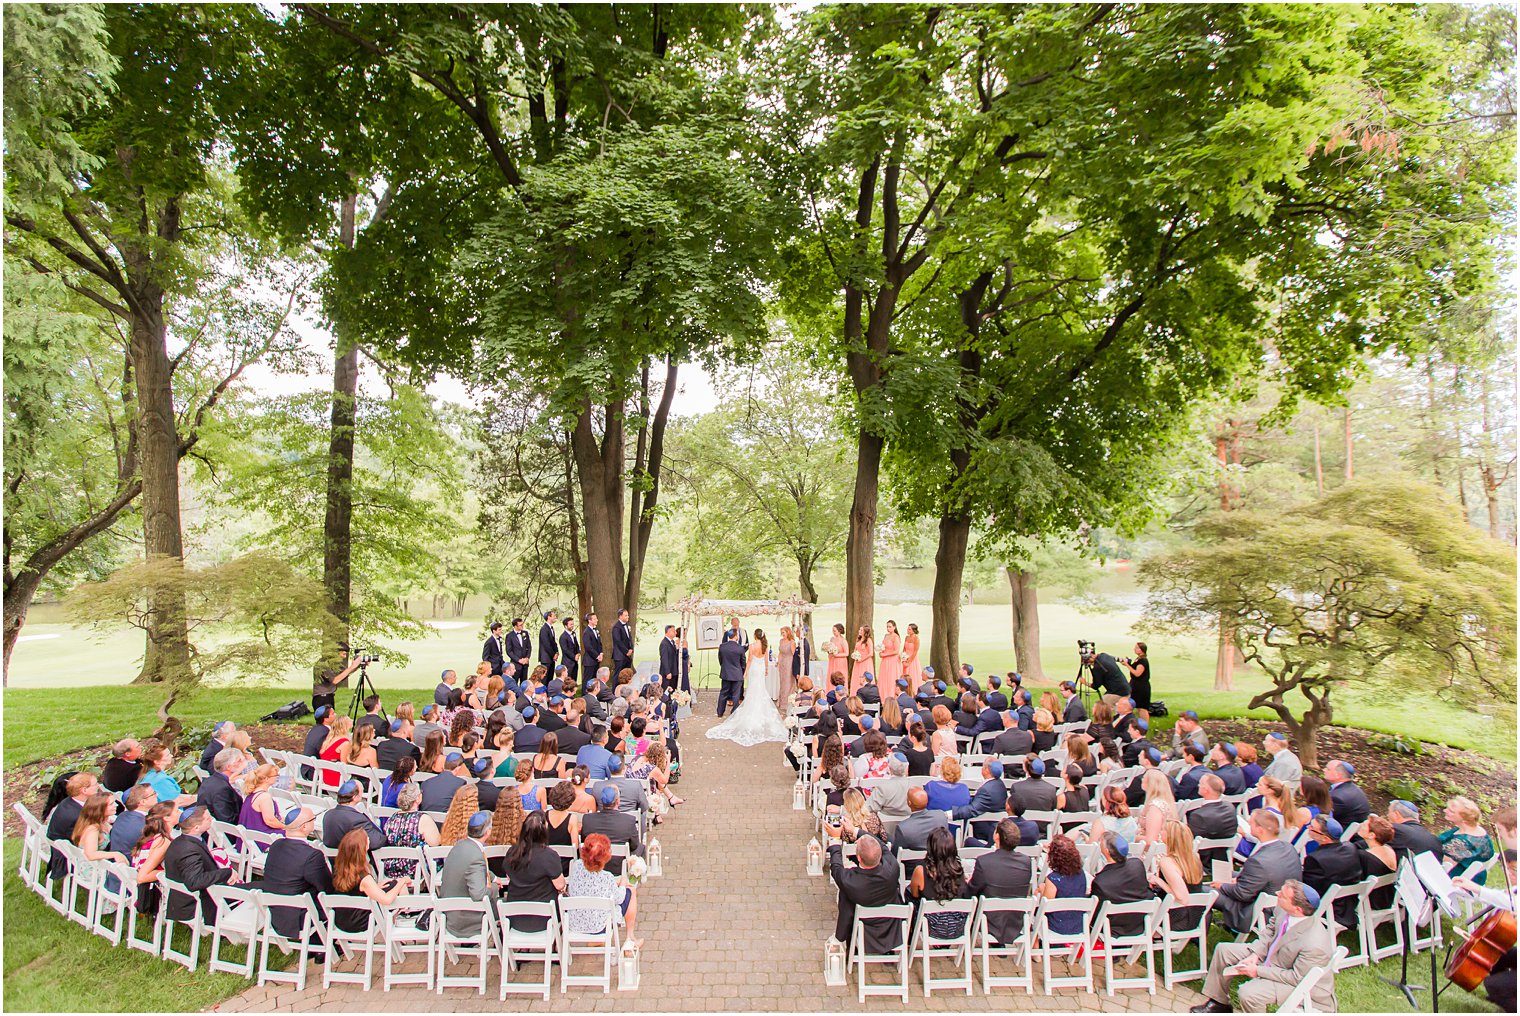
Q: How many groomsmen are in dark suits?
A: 6